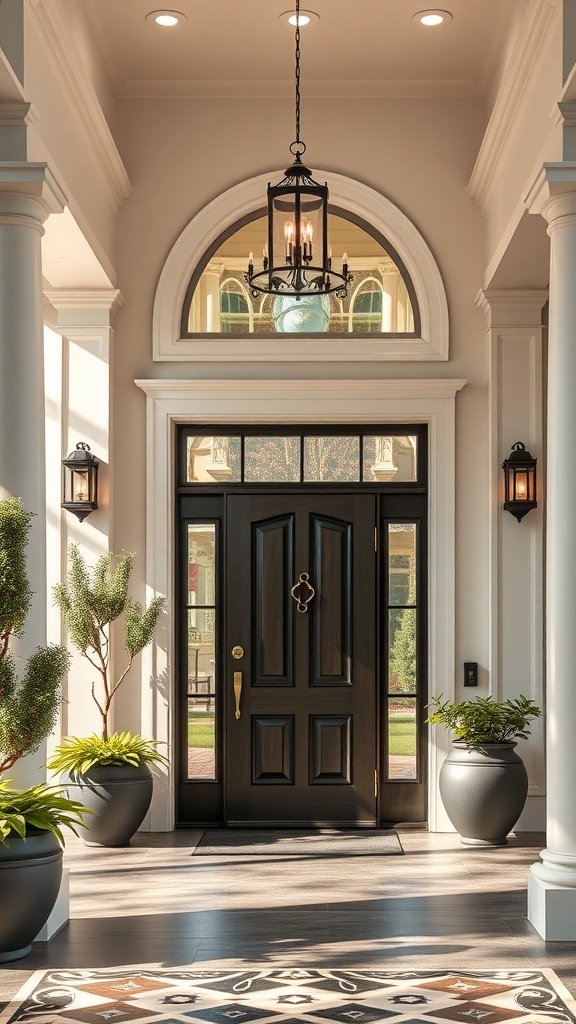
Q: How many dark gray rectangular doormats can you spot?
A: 1